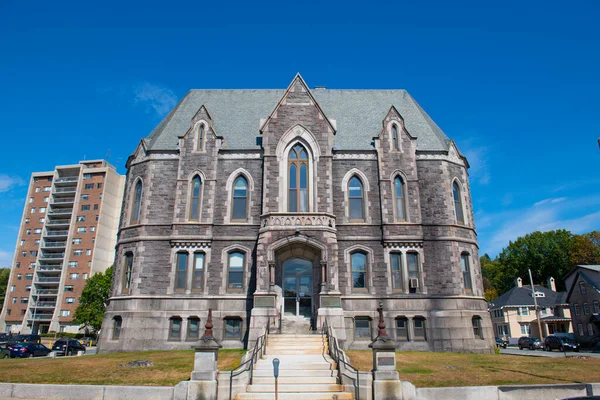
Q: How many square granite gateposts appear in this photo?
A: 2